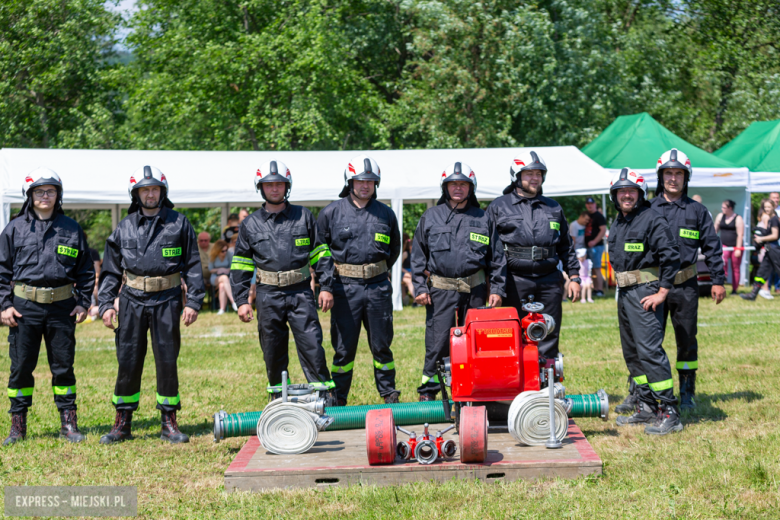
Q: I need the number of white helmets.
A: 8